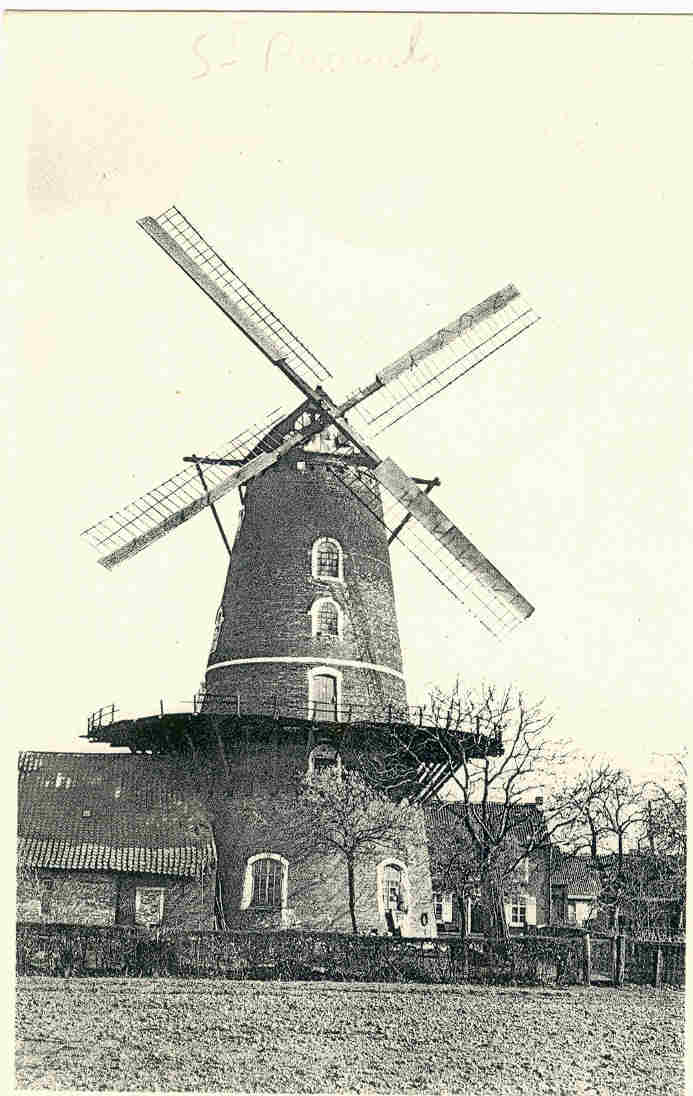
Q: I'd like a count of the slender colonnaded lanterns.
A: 0